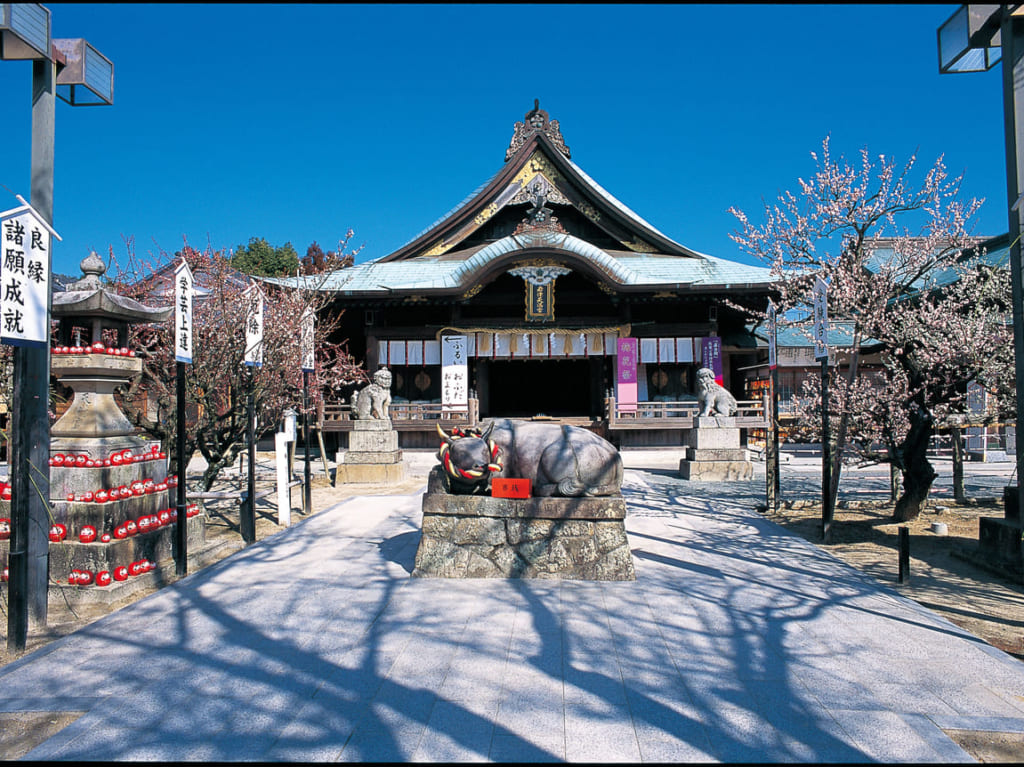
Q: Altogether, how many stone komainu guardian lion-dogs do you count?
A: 2